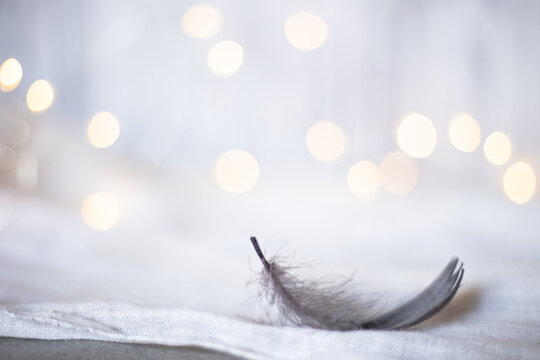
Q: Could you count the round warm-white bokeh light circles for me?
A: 15